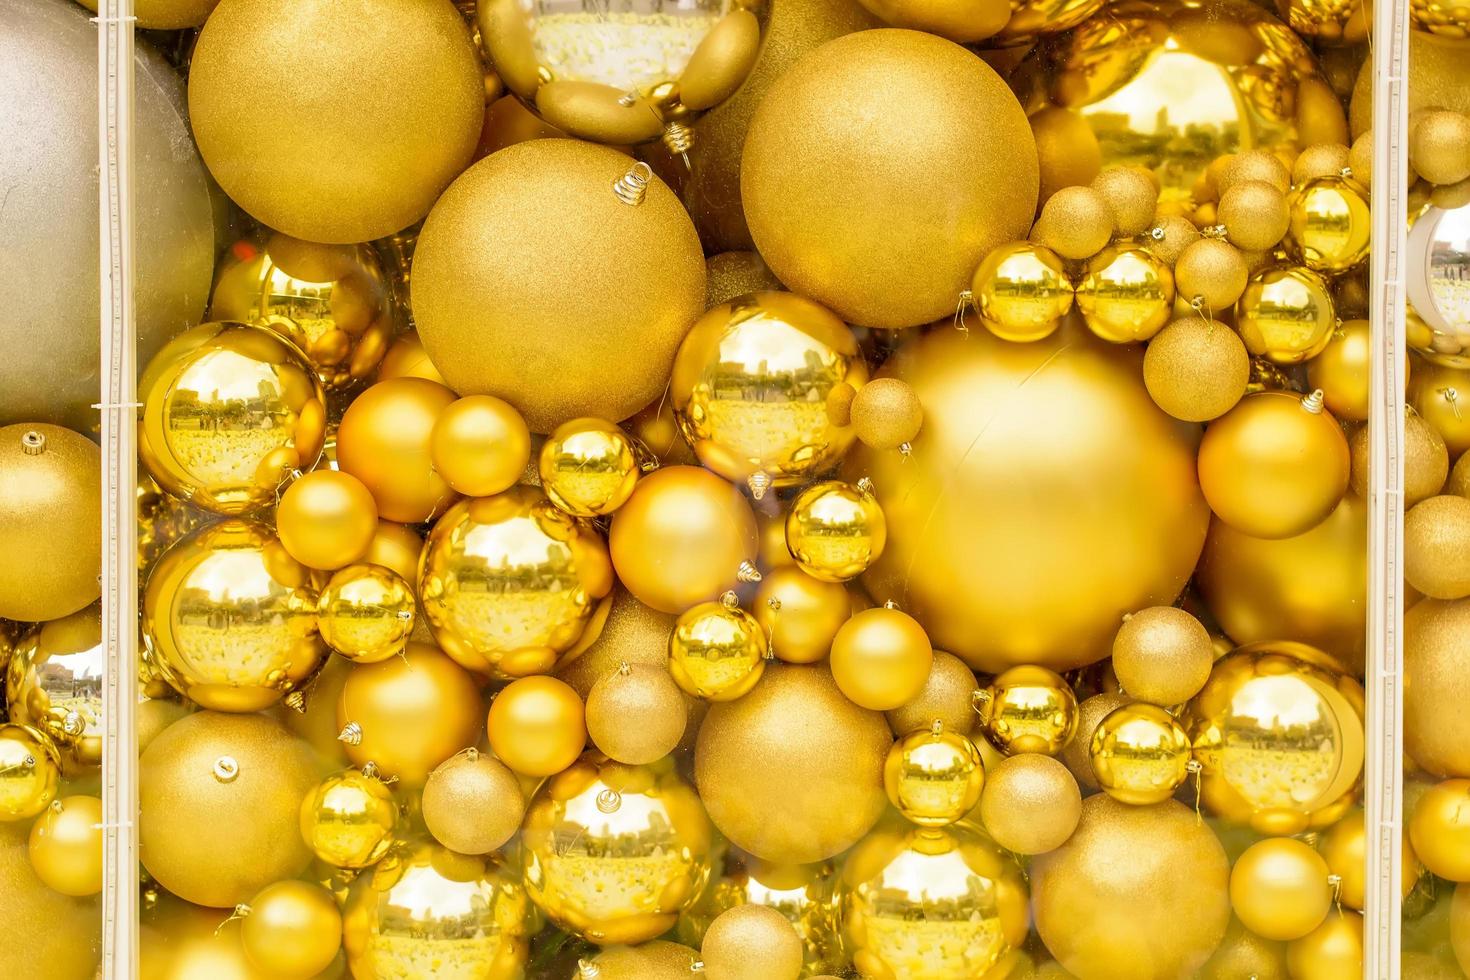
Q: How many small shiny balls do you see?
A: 13